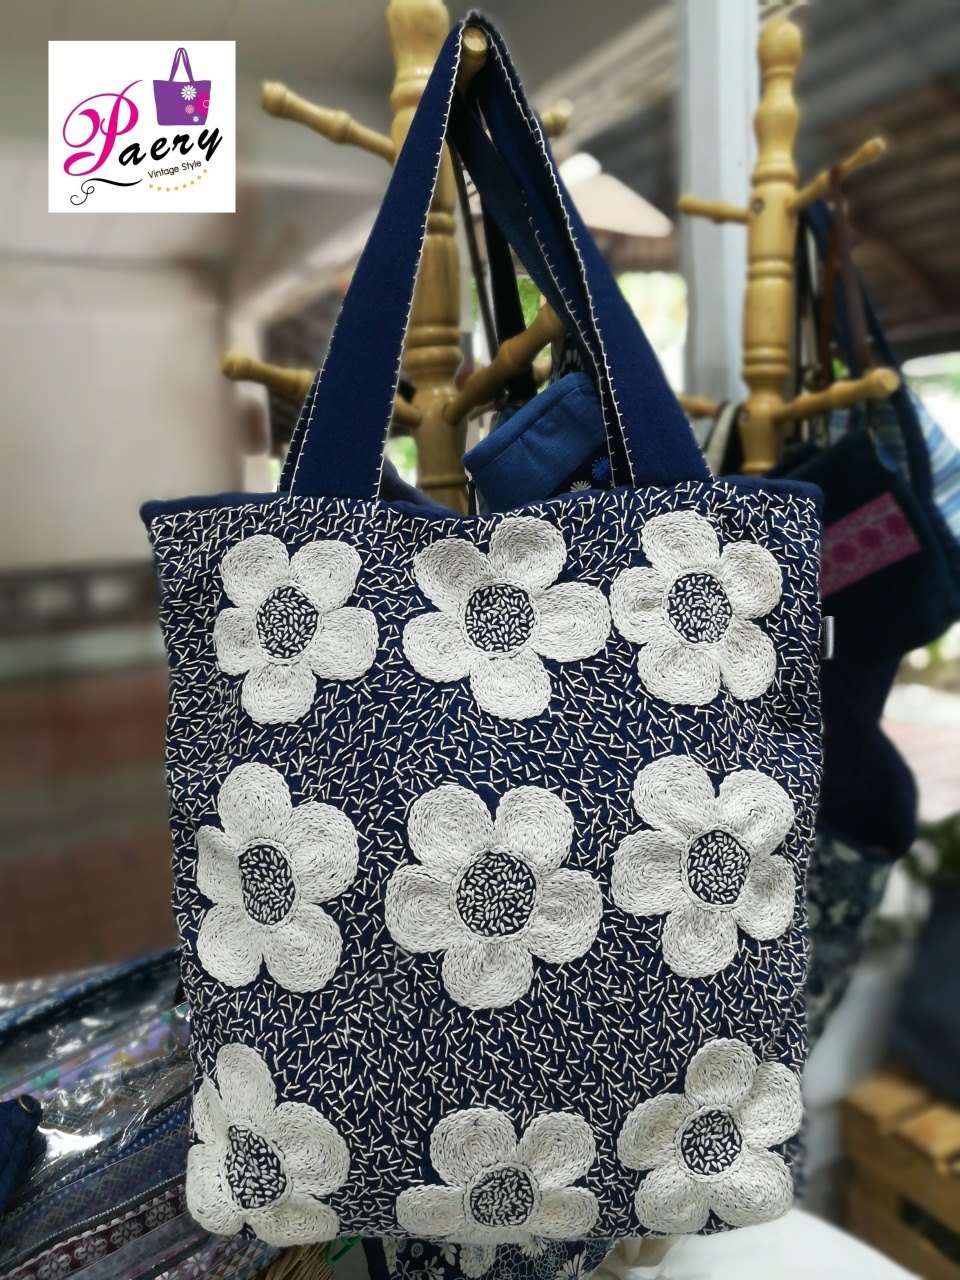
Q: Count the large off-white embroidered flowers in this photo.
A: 9